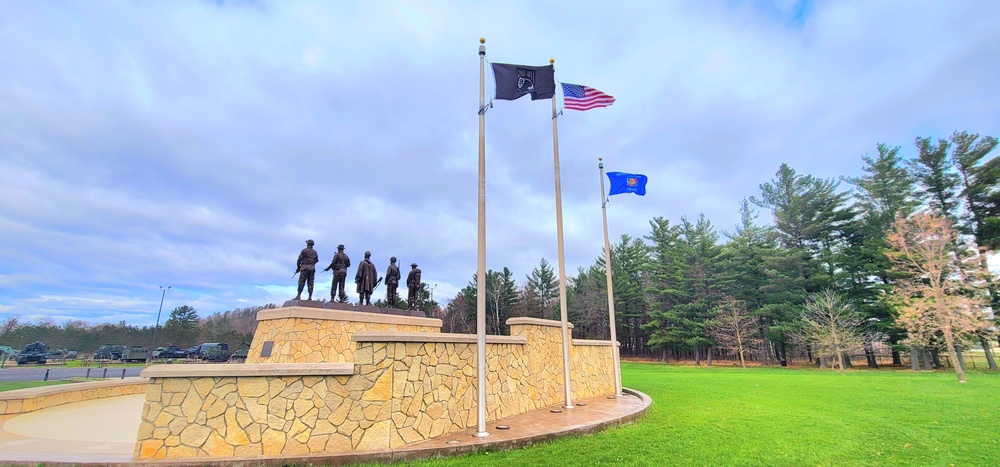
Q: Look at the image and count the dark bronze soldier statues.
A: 5